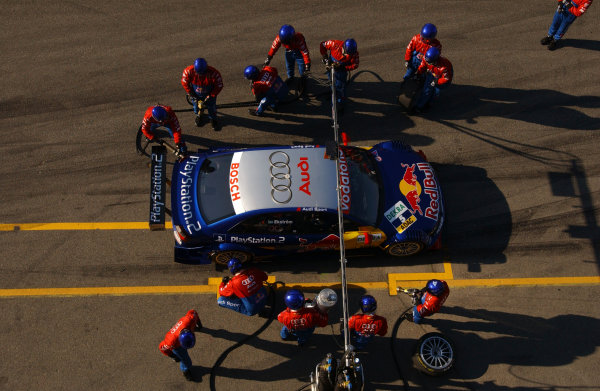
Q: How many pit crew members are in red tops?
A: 13